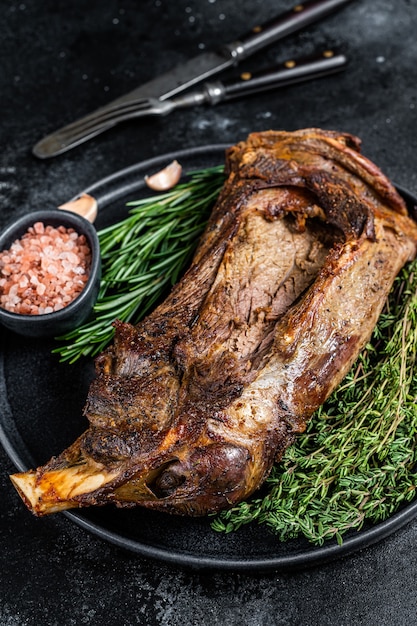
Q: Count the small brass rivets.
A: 5